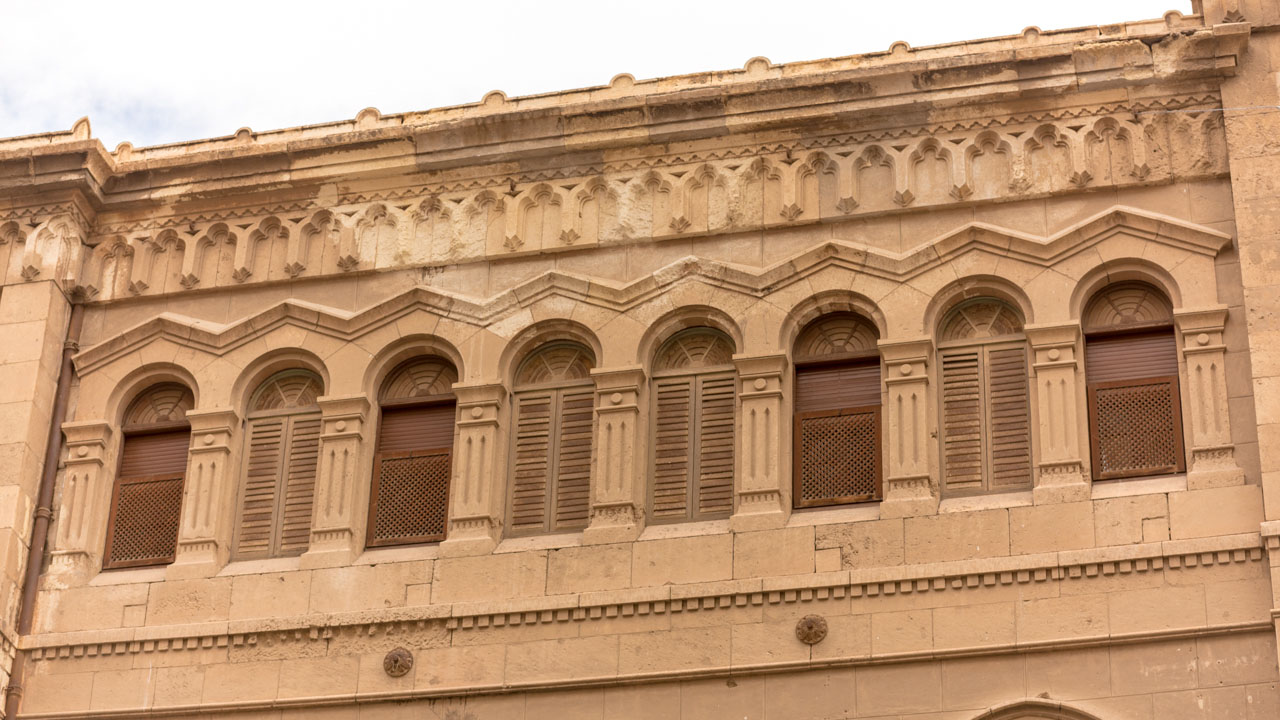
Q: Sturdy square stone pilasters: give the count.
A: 9